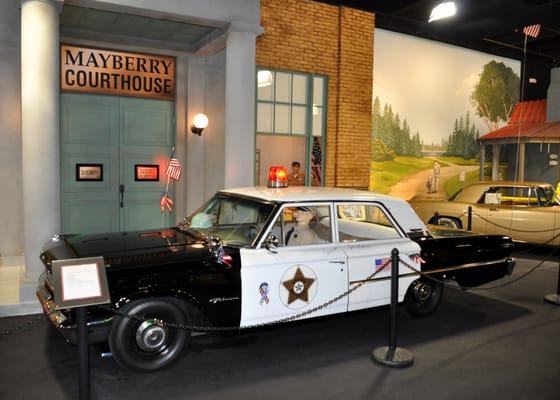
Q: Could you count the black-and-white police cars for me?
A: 1